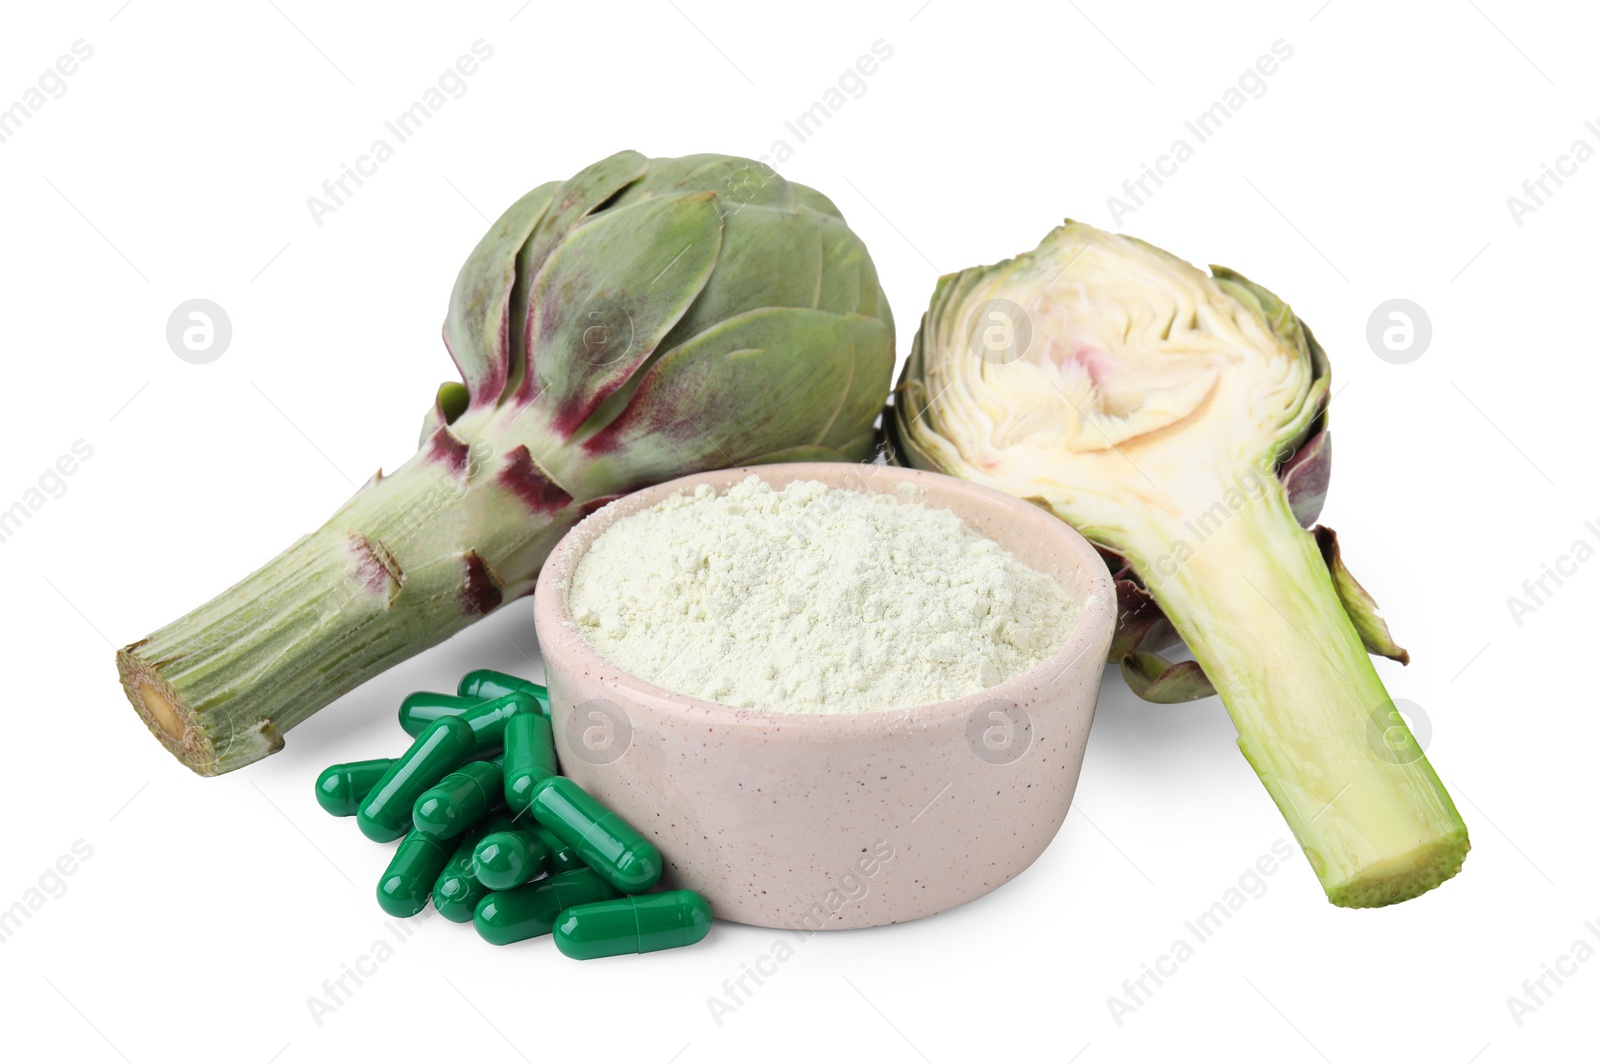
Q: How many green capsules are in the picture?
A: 14